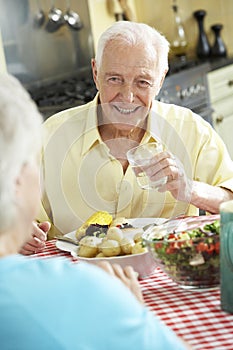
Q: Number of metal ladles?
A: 3